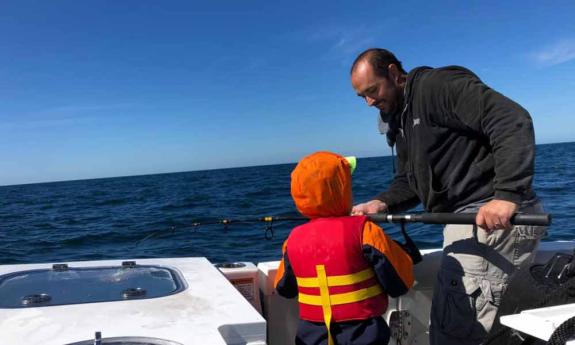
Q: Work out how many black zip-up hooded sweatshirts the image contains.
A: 1